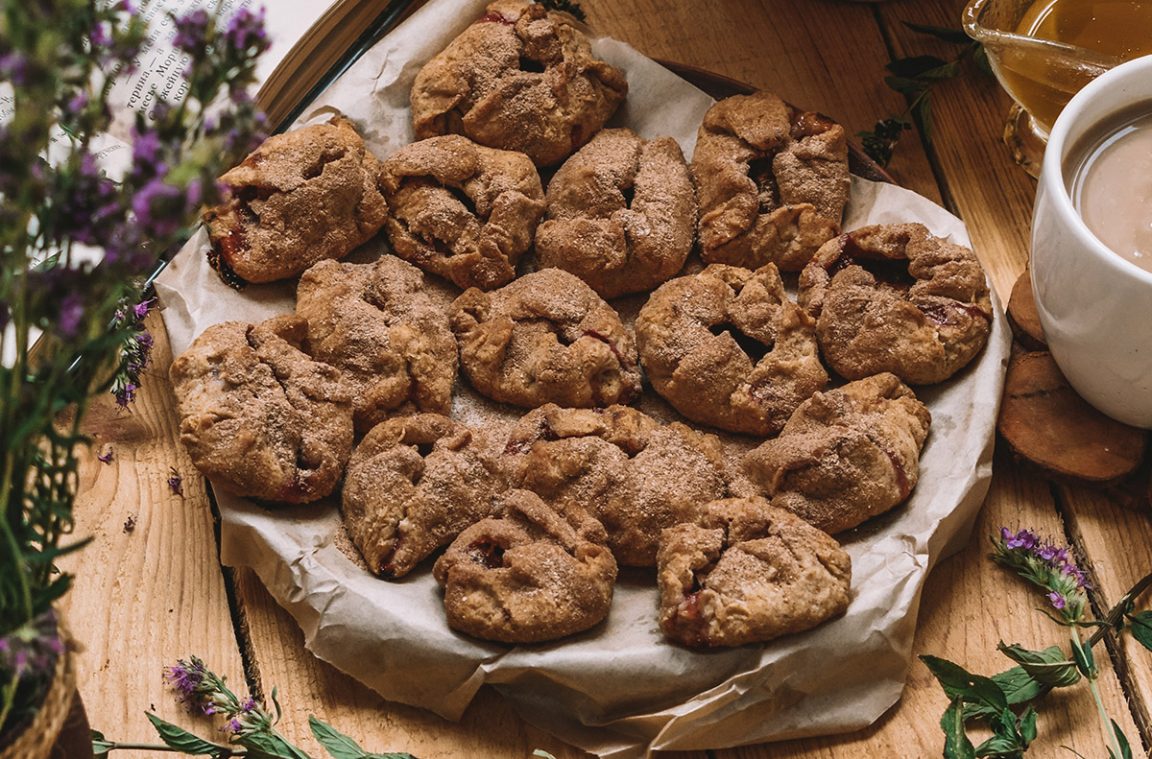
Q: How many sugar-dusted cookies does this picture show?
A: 15